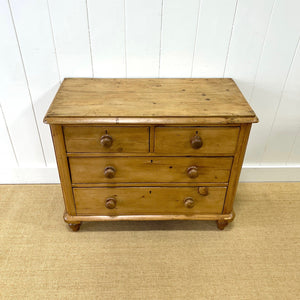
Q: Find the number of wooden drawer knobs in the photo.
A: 6